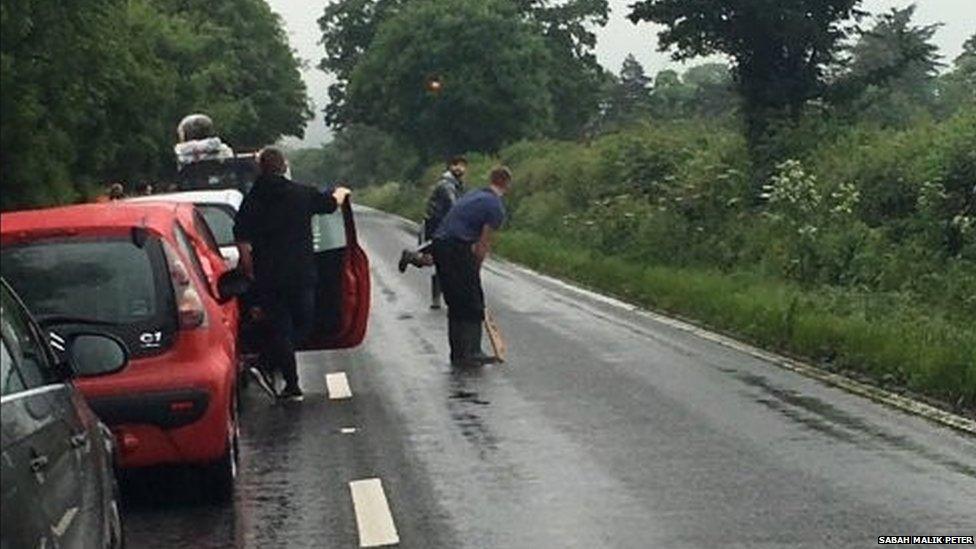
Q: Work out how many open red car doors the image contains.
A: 1